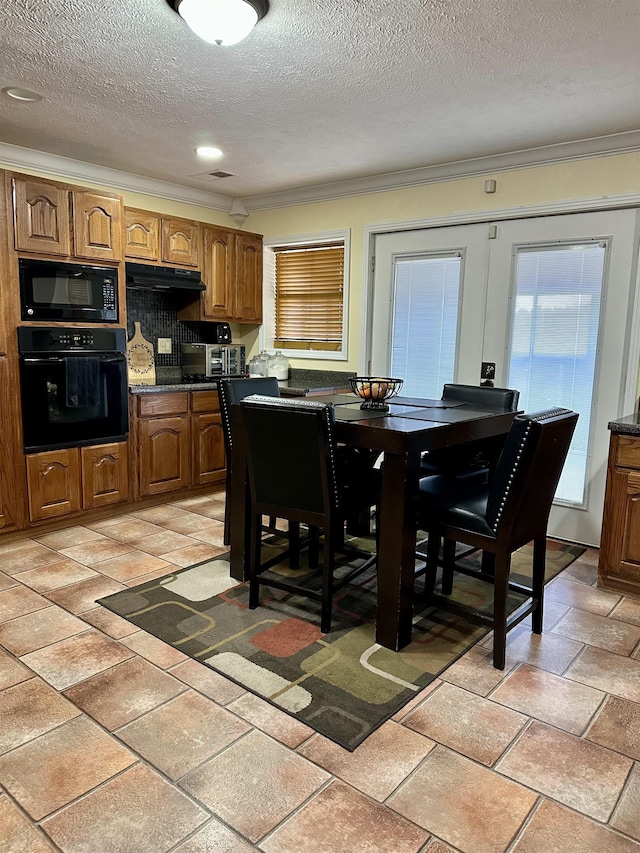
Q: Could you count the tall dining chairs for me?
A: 4